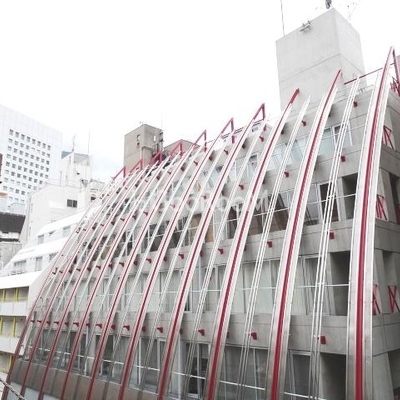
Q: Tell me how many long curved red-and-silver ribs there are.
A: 10